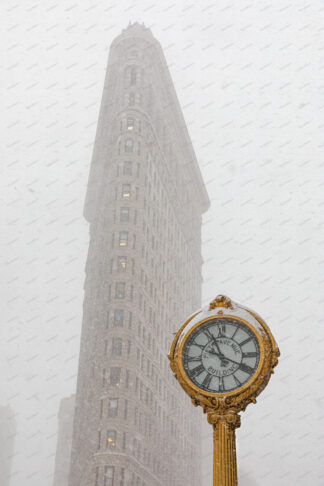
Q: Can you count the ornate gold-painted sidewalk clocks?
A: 1